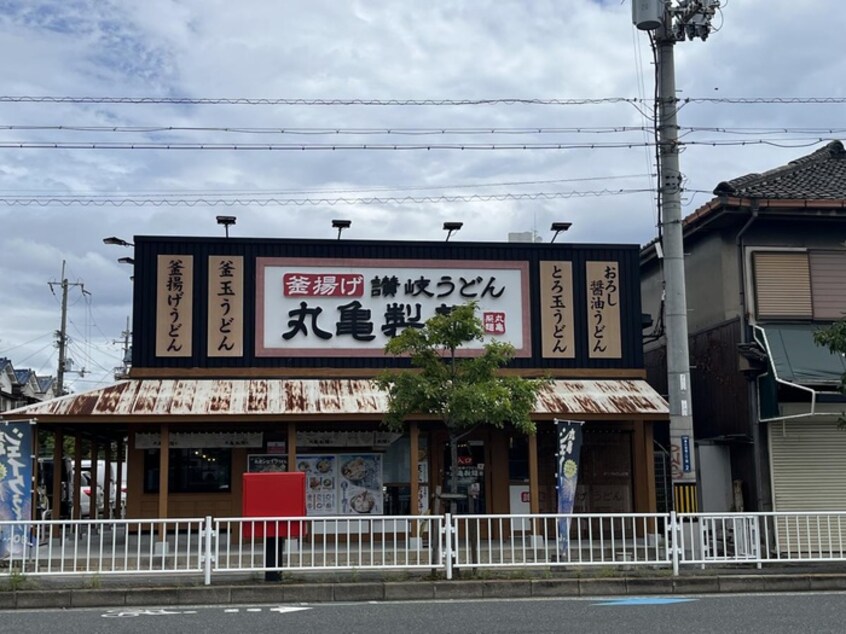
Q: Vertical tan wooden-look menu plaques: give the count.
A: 4